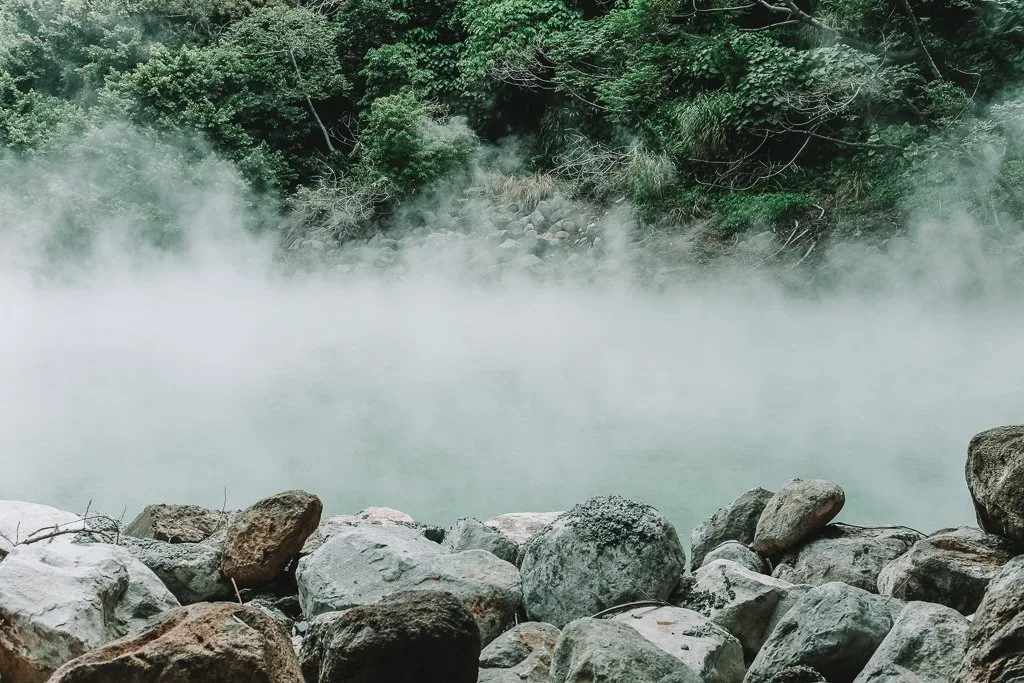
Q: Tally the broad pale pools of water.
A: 1